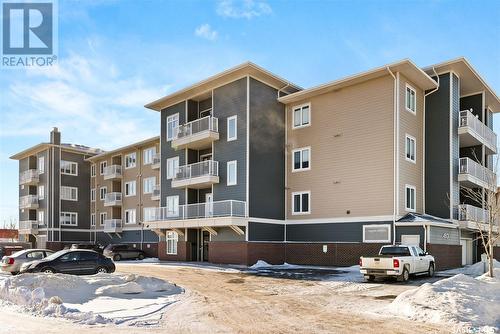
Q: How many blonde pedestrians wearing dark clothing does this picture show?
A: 0